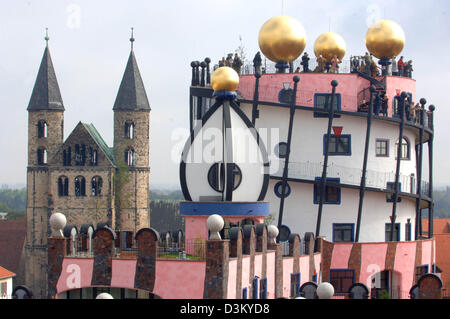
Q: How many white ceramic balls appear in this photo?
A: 5